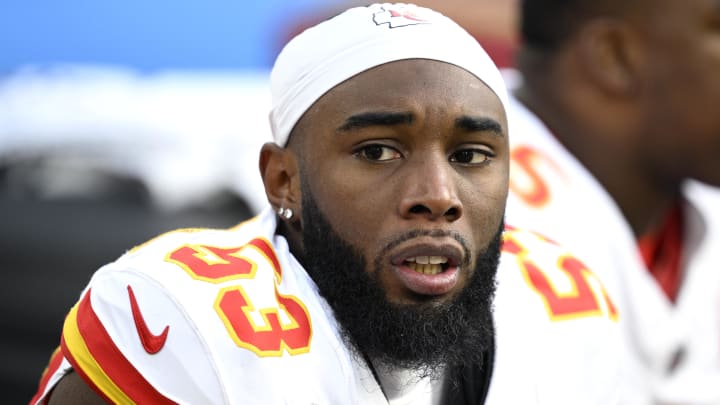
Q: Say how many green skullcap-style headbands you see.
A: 0